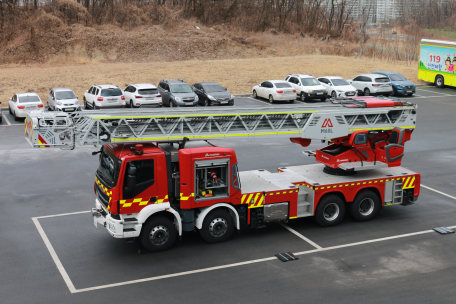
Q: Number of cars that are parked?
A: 11